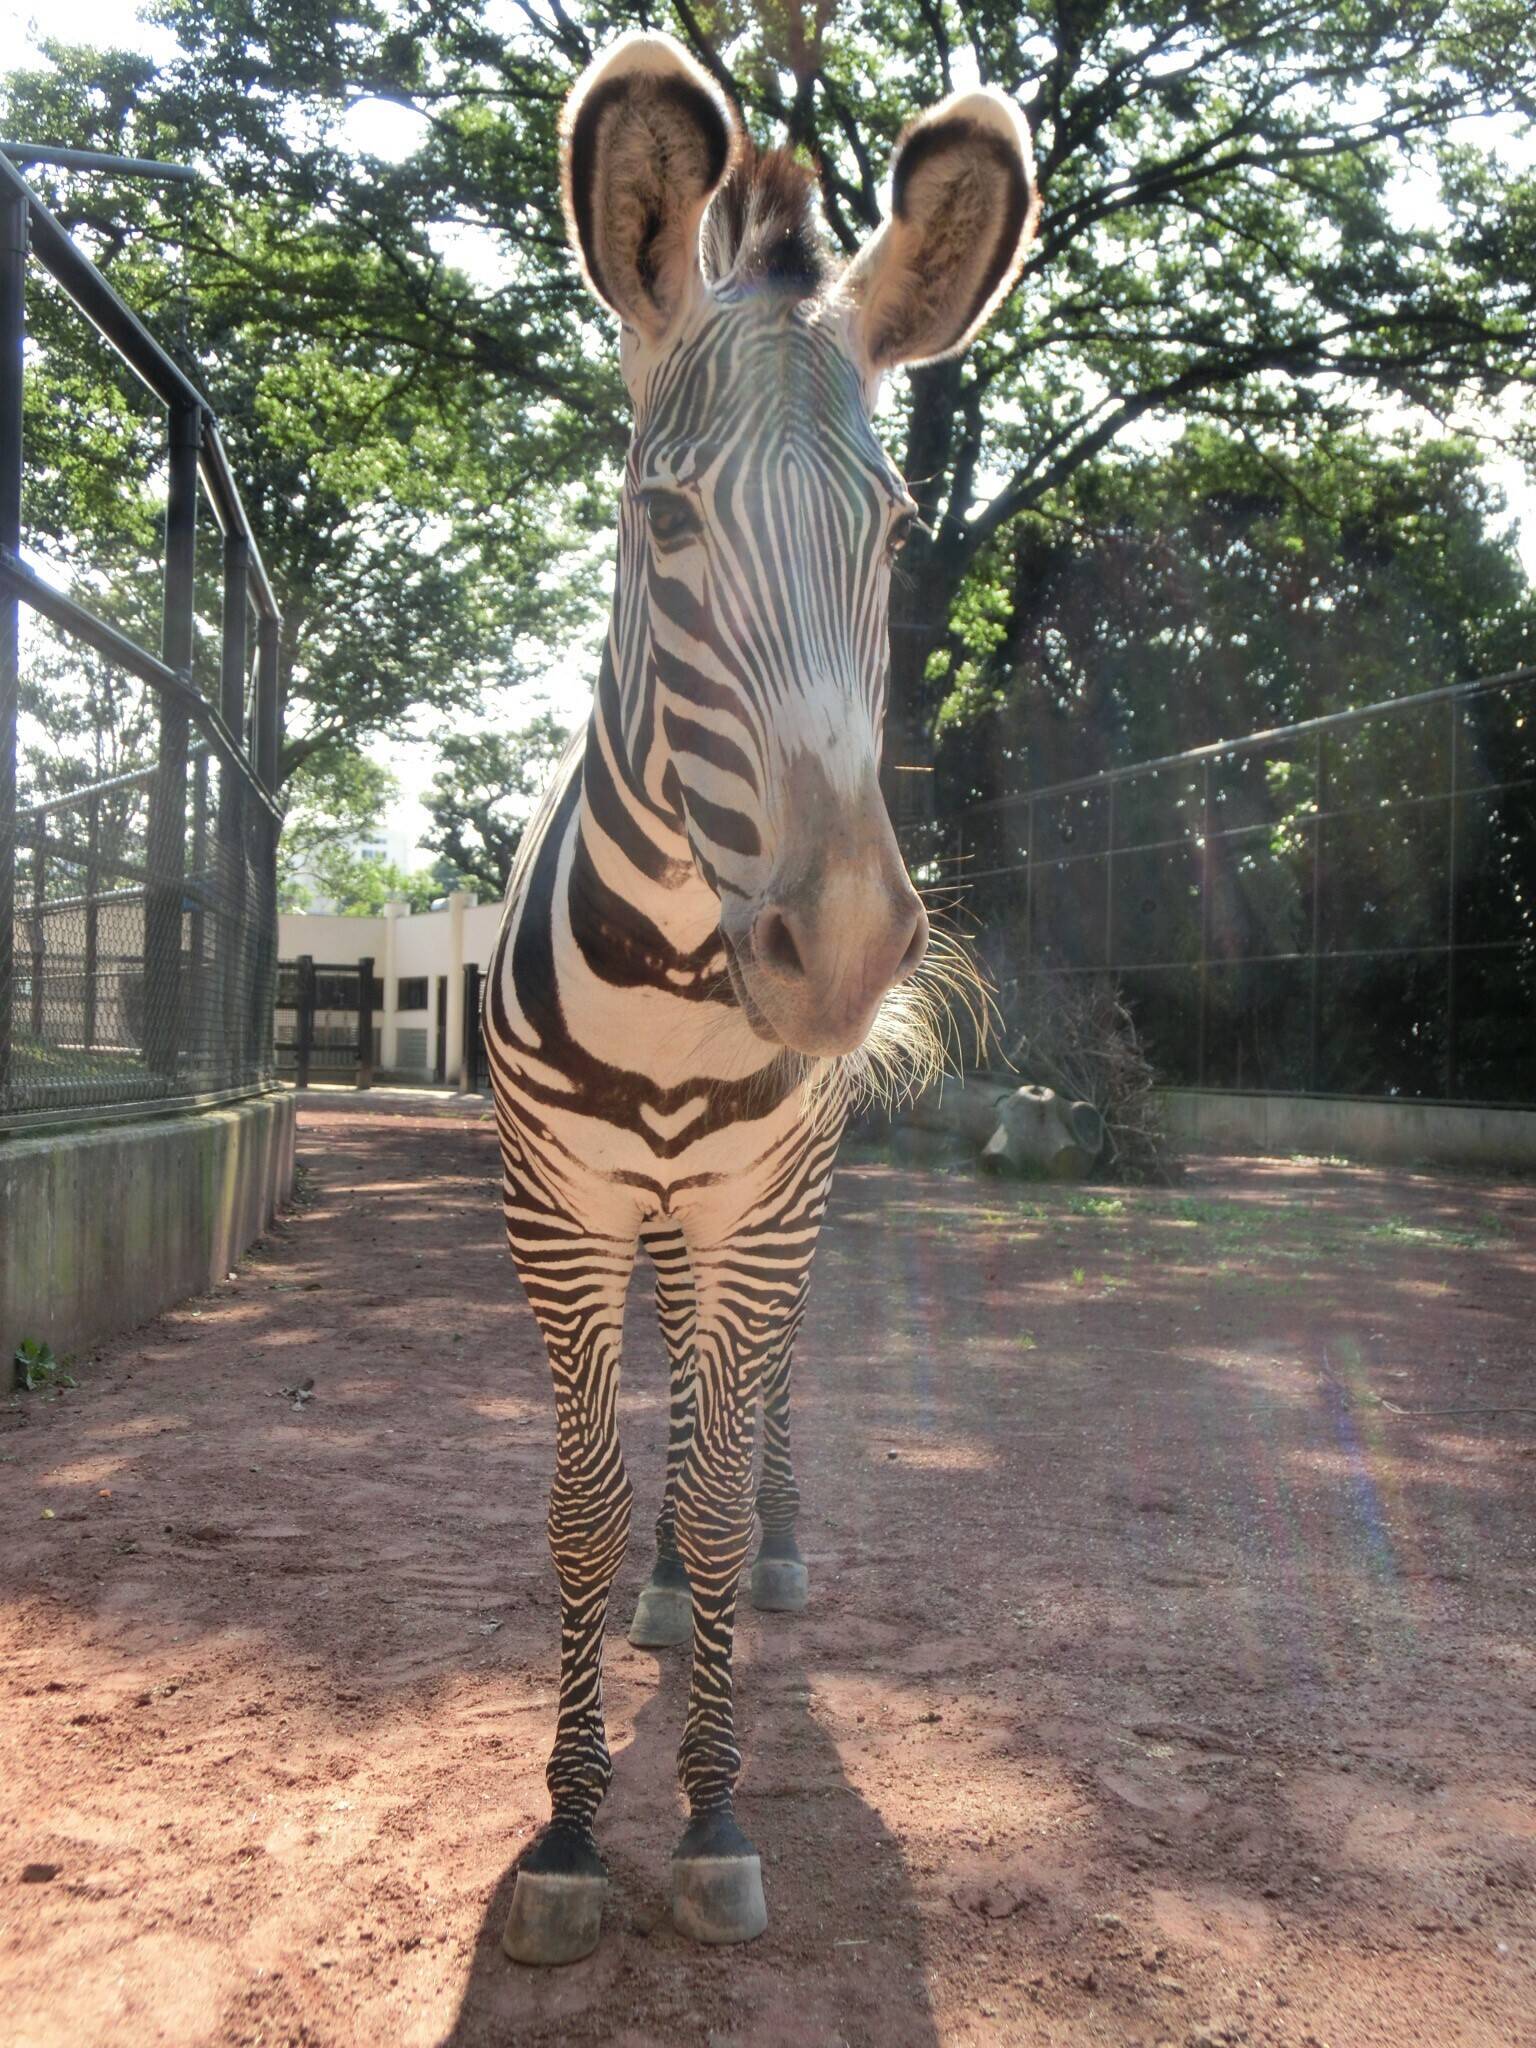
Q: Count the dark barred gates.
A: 2